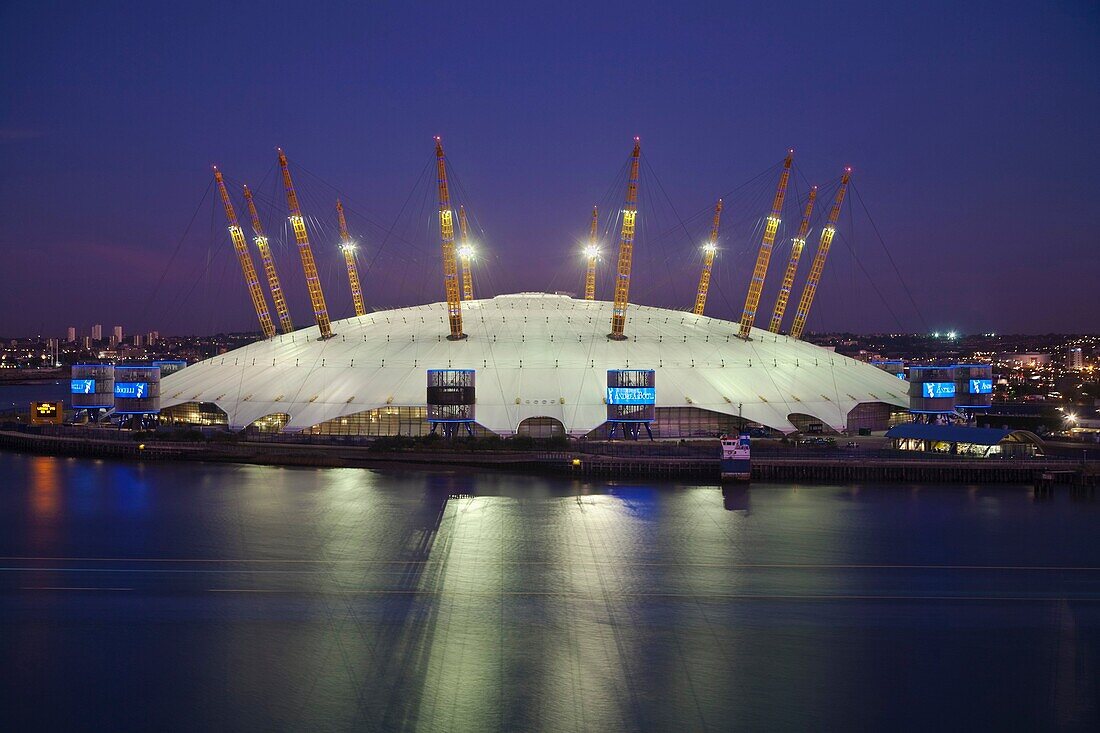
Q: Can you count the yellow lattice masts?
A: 12